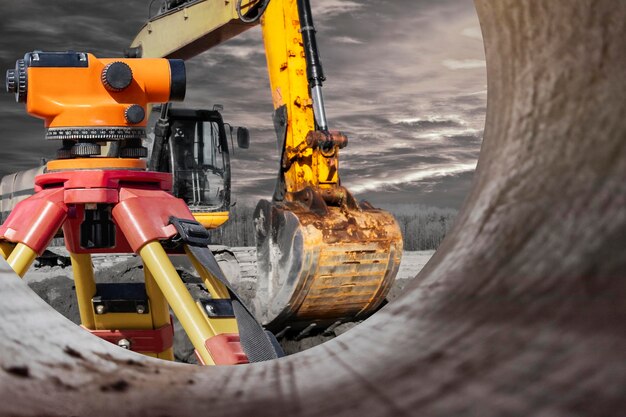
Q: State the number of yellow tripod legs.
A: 3